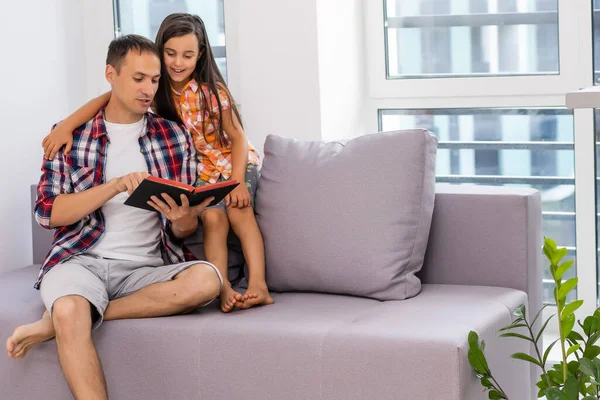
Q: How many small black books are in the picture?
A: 1